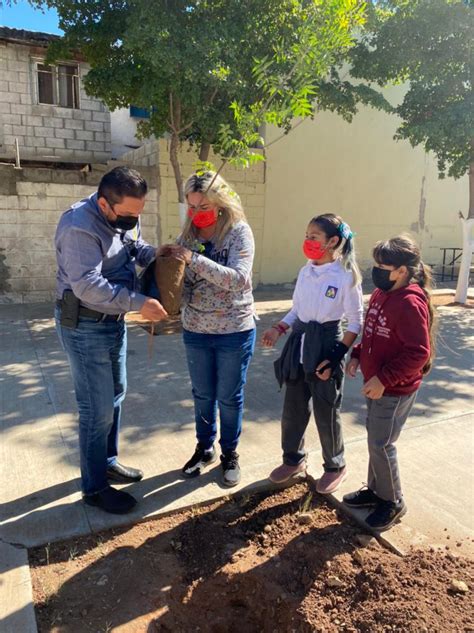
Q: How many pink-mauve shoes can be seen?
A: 2